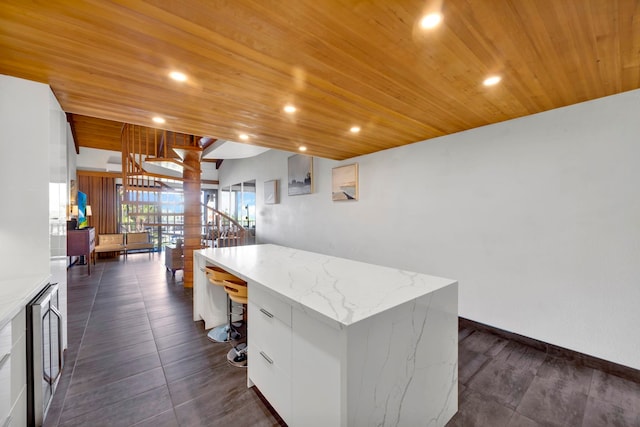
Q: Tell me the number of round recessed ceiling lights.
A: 8